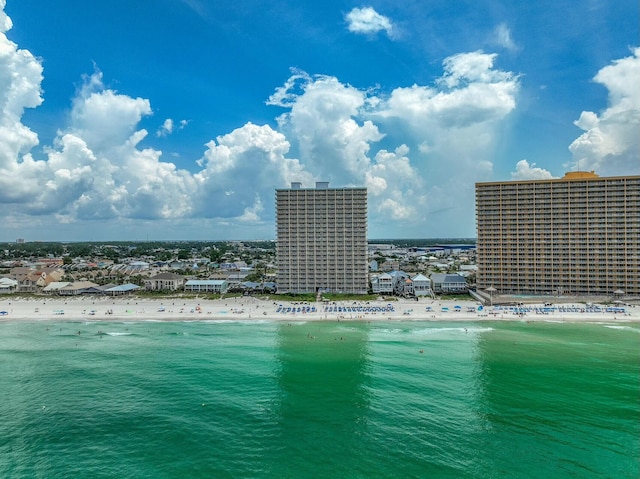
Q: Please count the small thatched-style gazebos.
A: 2